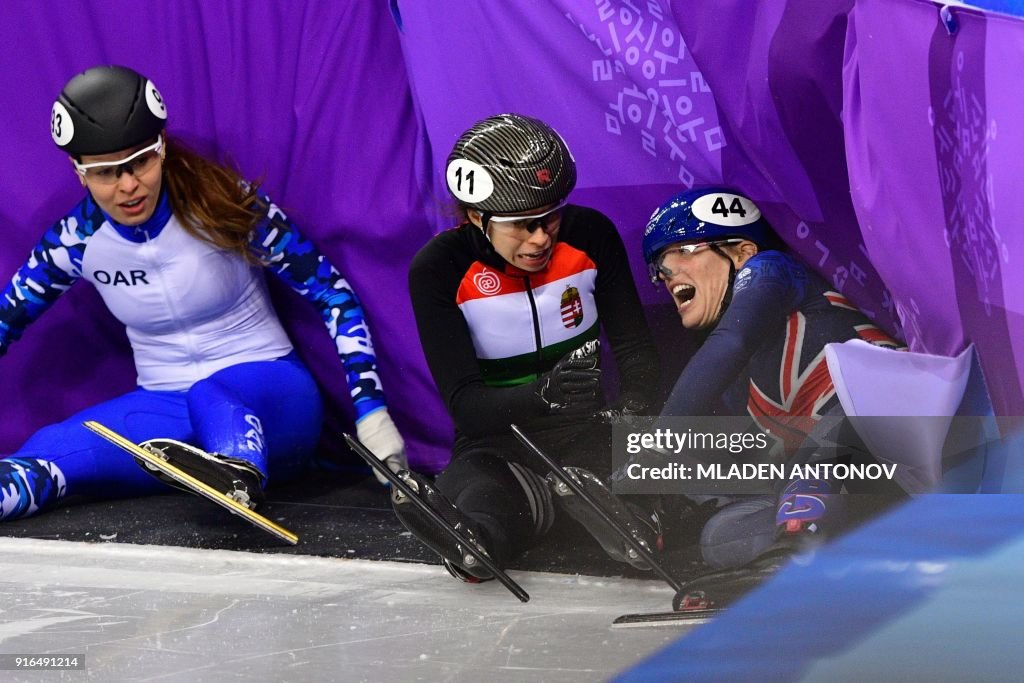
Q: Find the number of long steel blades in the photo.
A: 4